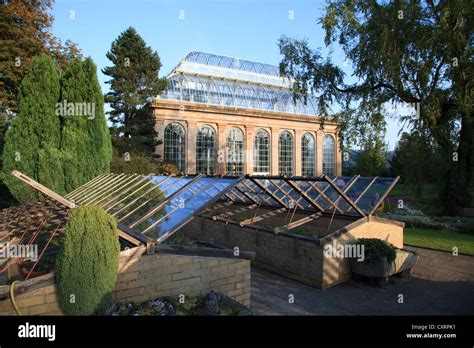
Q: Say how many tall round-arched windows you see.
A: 7